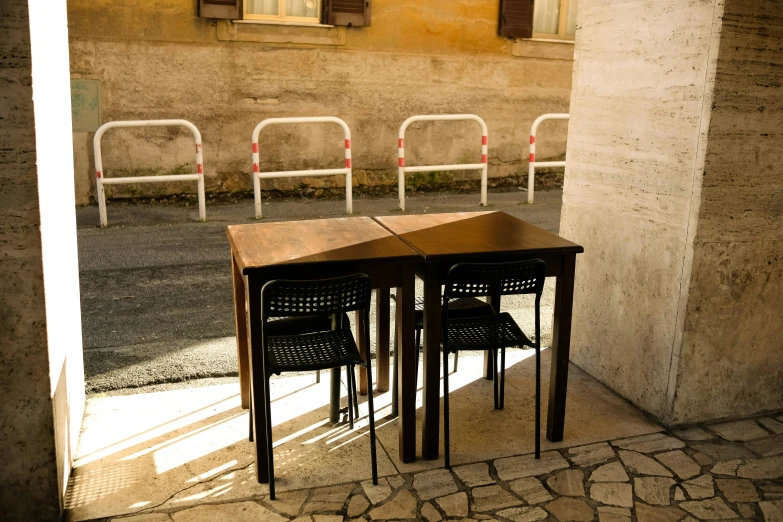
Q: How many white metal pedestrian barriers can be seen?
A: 4